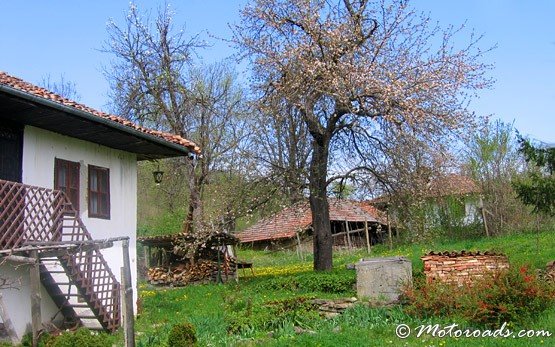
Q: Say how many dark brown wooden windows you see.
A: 2